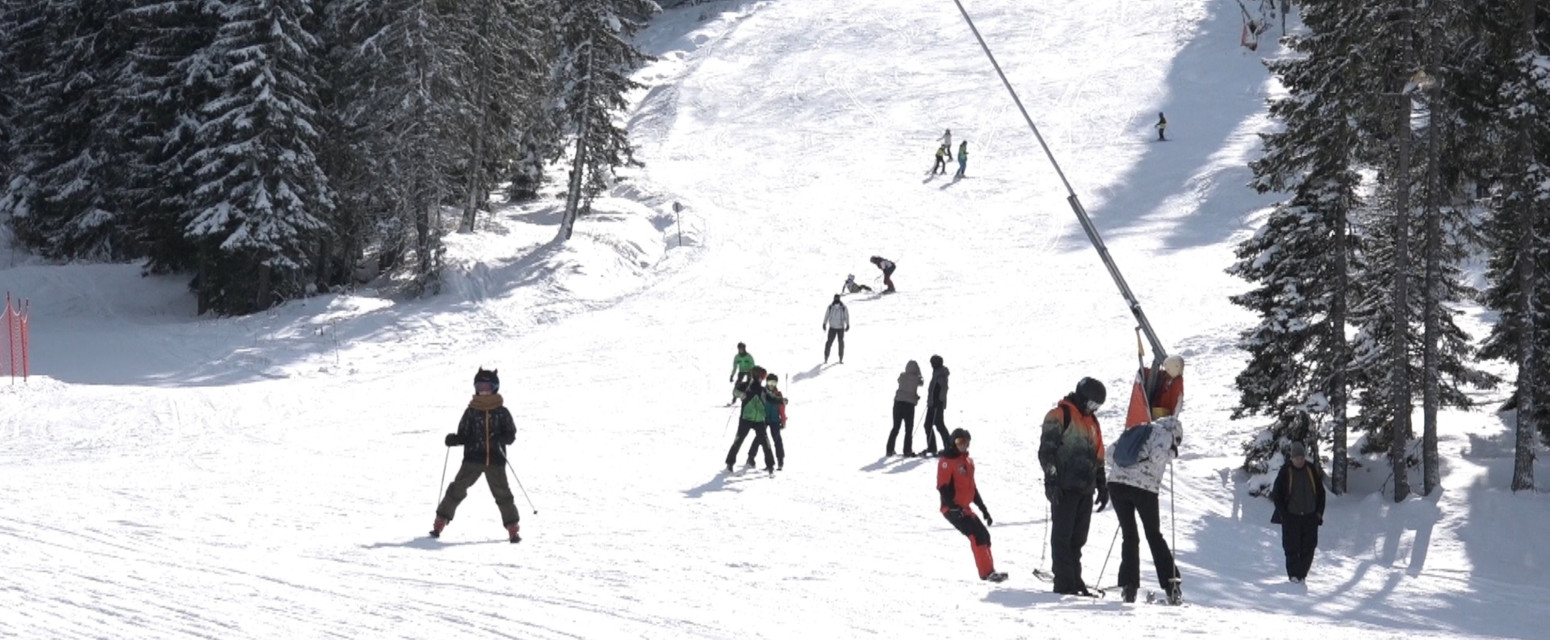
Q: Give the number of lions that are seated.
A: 0